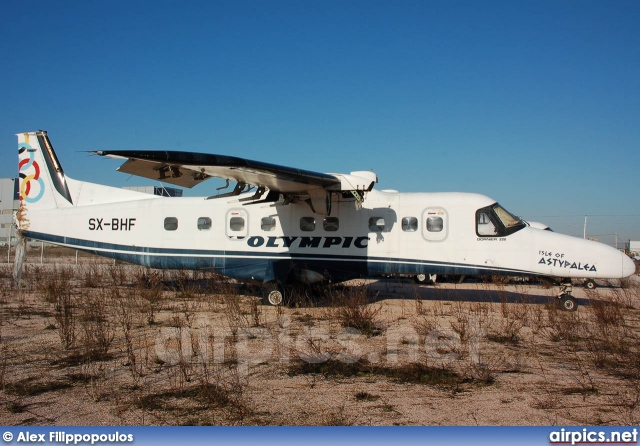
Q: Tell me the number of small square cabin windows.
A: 9